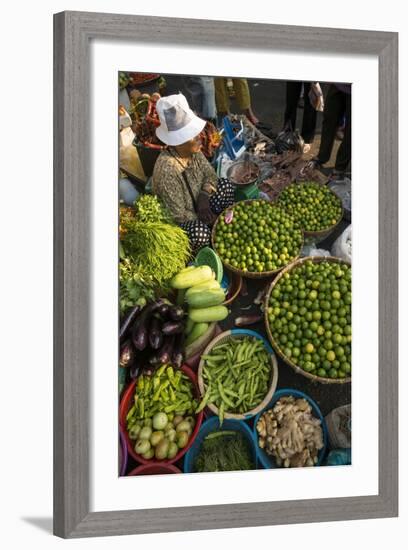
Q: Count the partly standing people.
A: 4